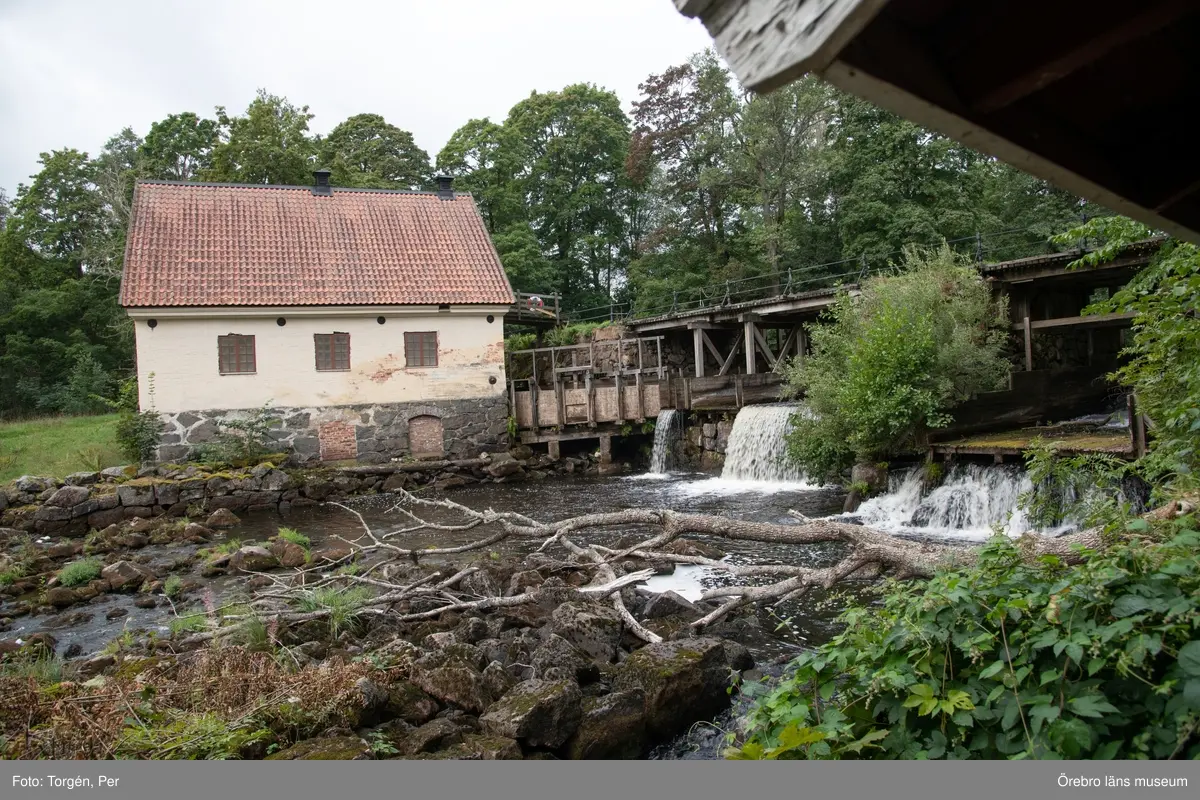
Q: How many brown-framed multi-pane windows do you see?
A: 3